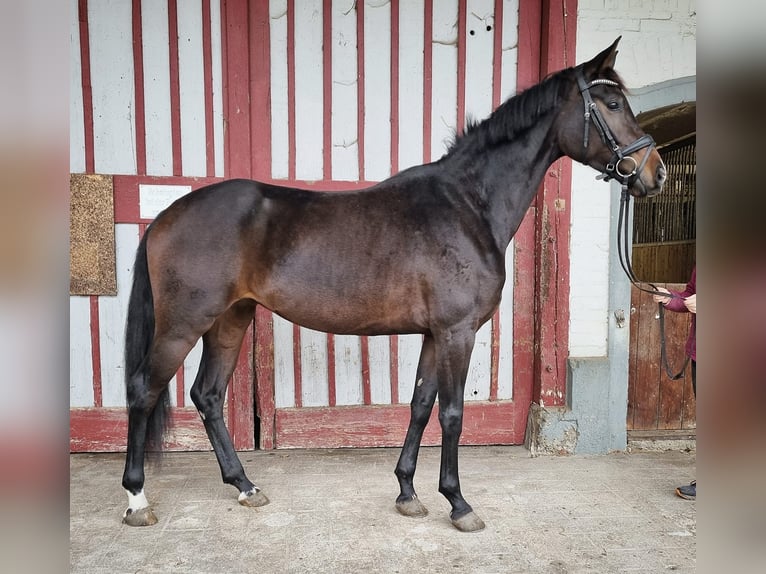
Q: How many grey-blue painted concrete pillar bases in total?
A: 1